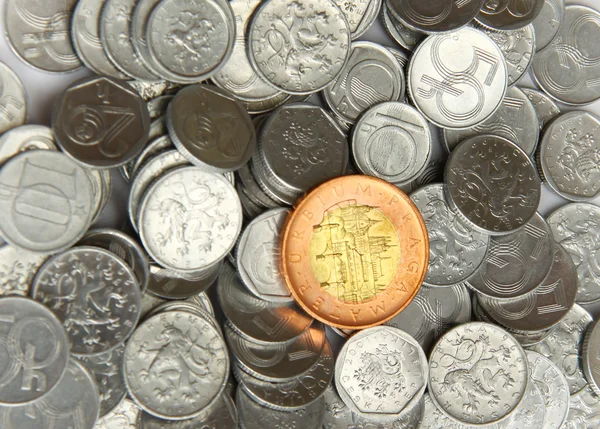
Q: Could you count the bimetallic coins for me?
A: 1